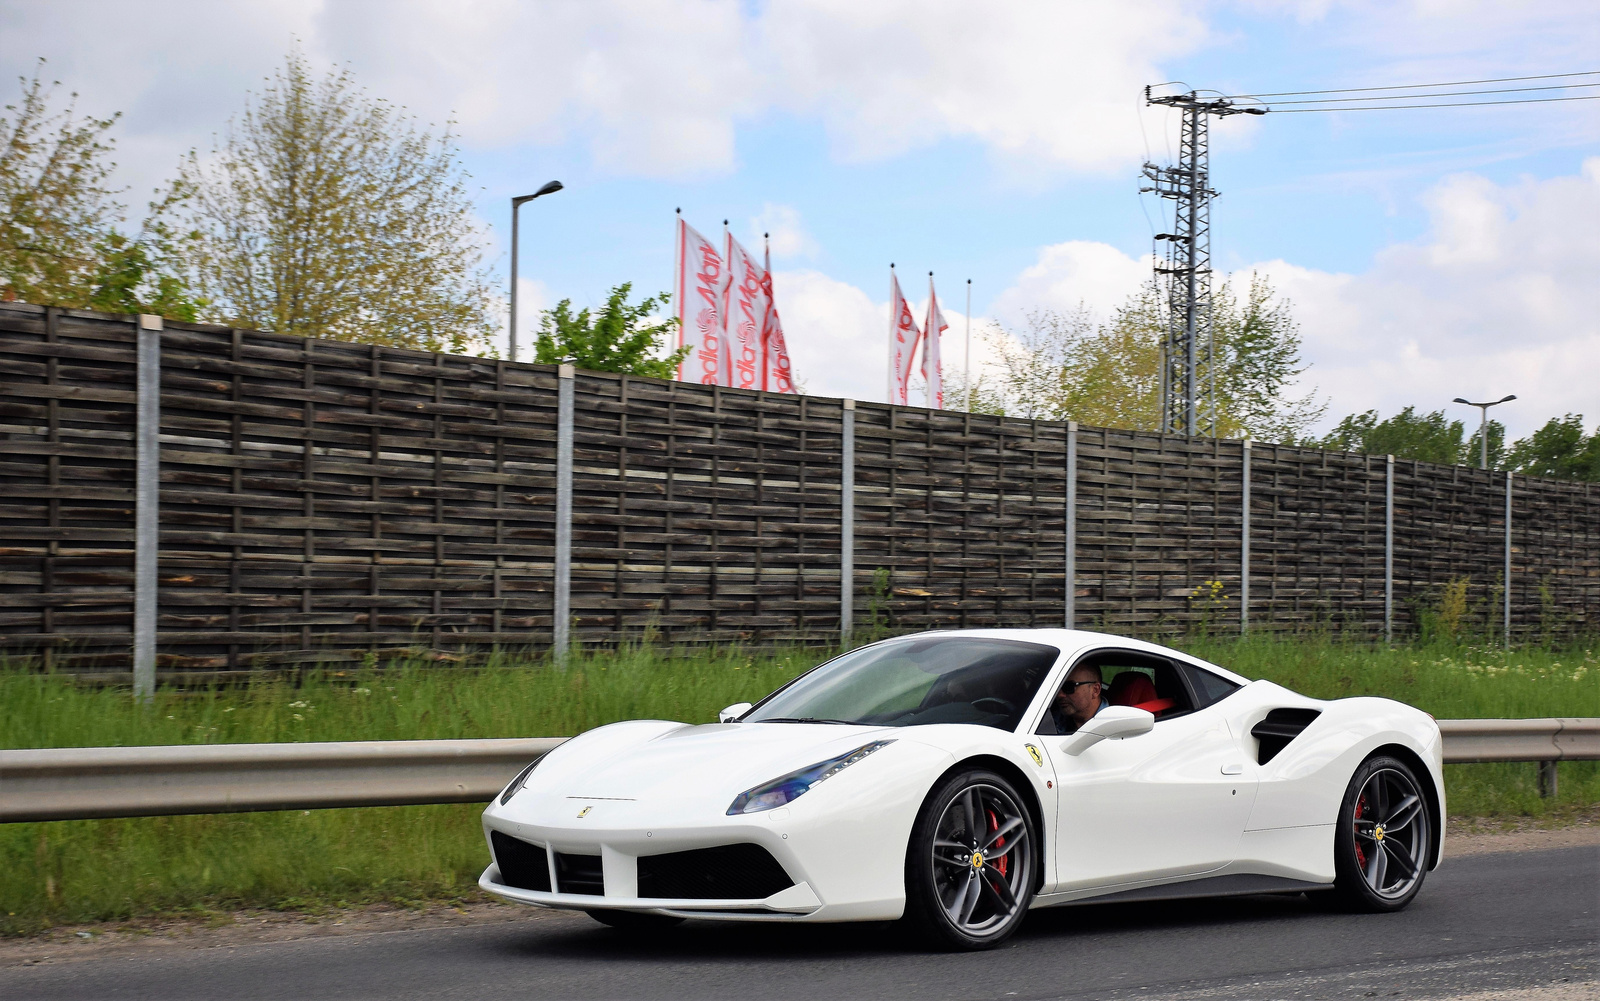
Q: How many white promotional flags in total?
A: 5